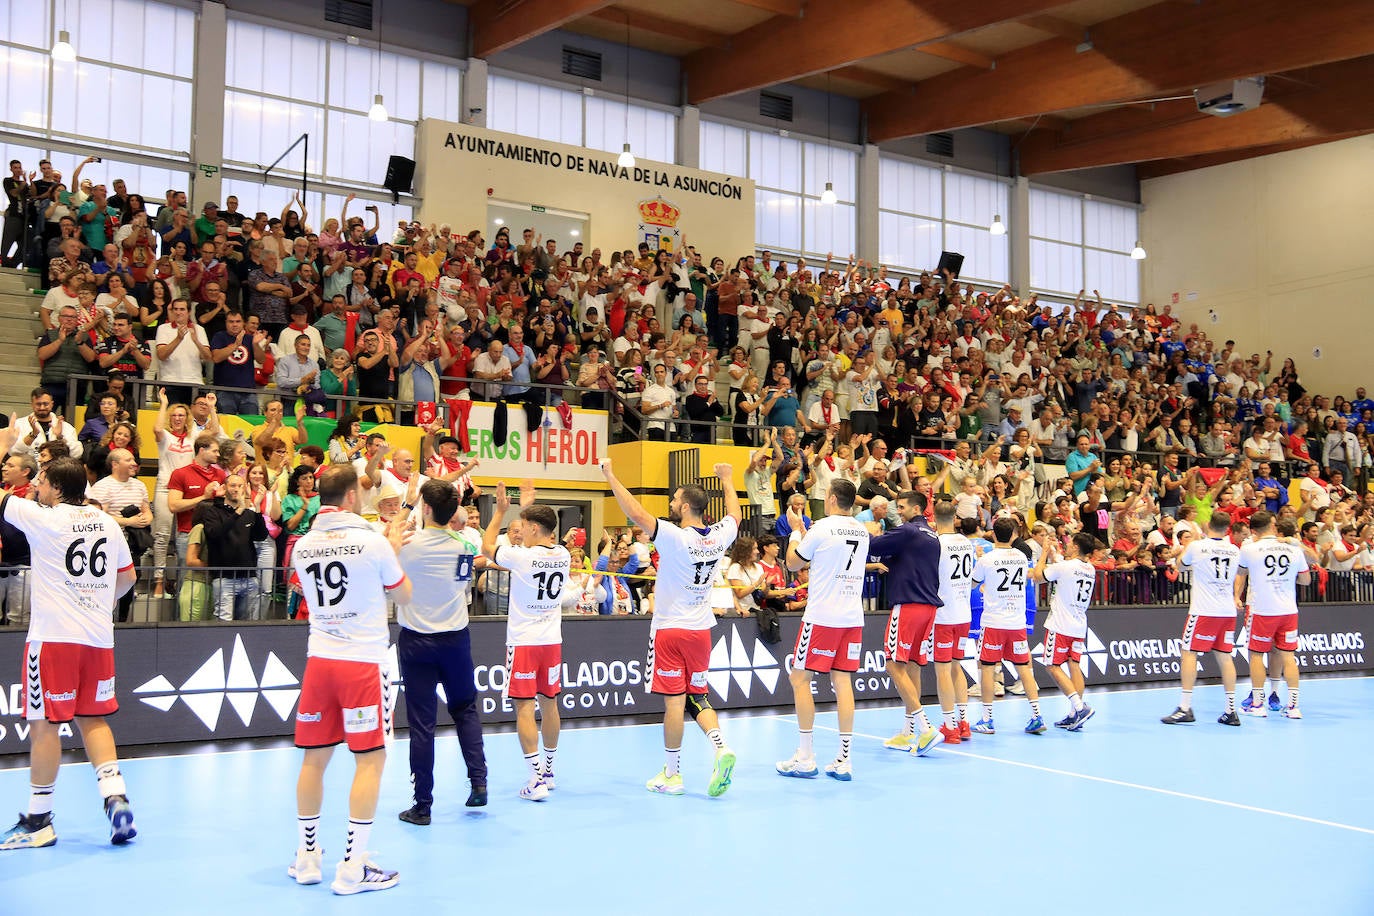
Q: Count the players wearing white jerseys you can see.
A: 10